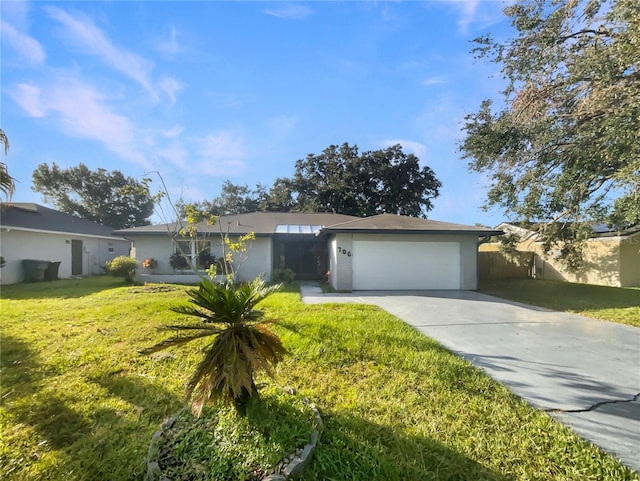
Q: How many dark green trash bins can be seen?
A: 2